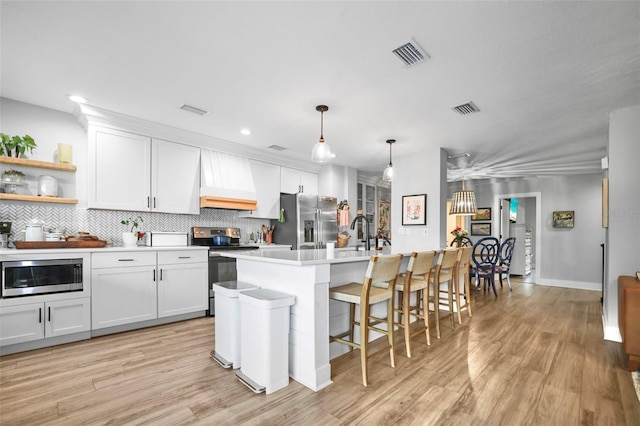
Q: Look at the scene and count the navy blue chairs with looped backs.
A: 3